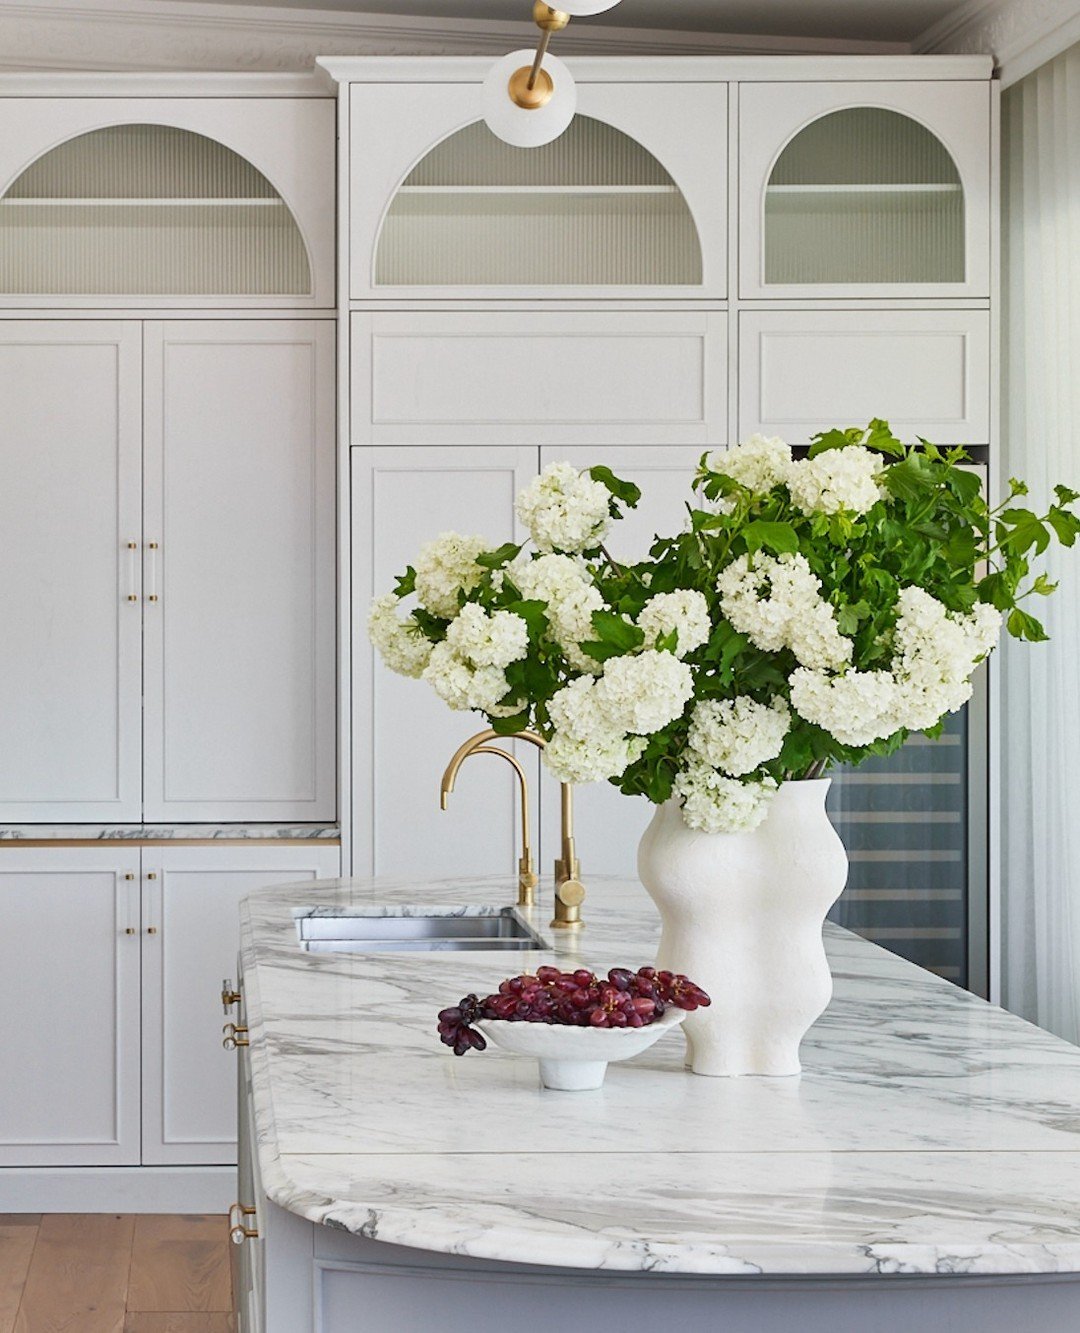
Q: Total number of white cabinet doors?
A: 11